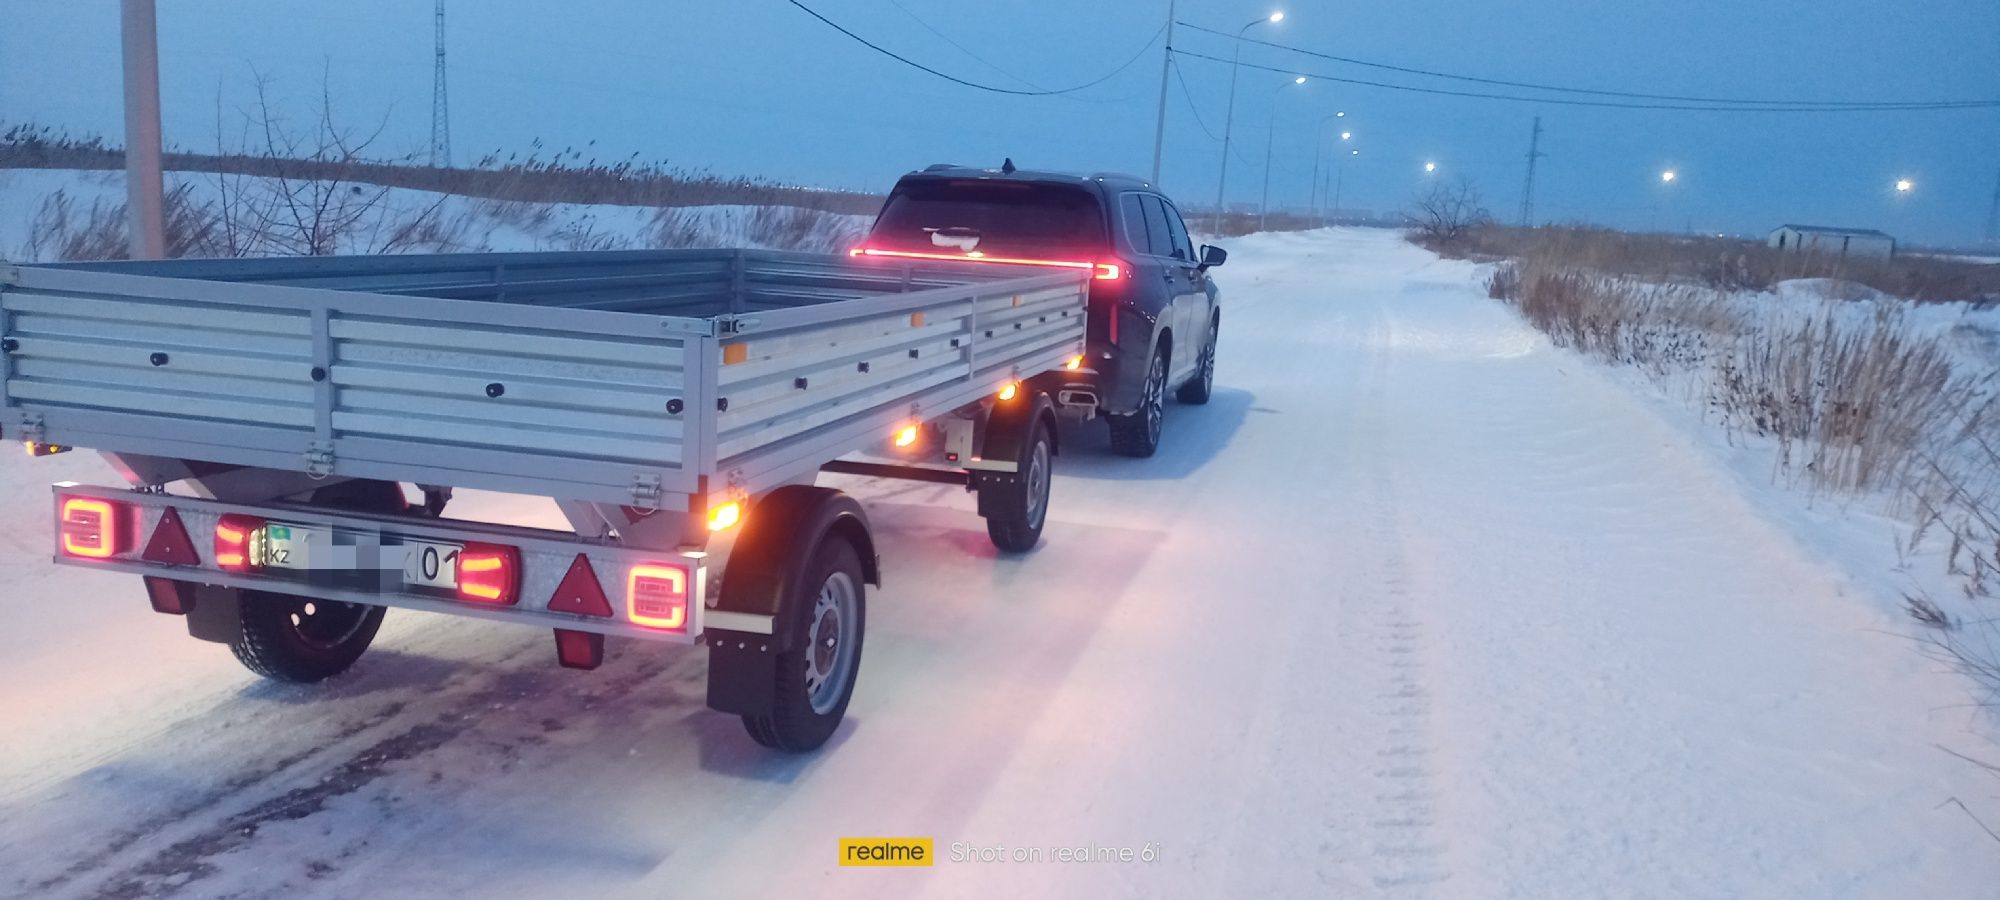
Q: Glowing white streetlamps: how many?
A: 8